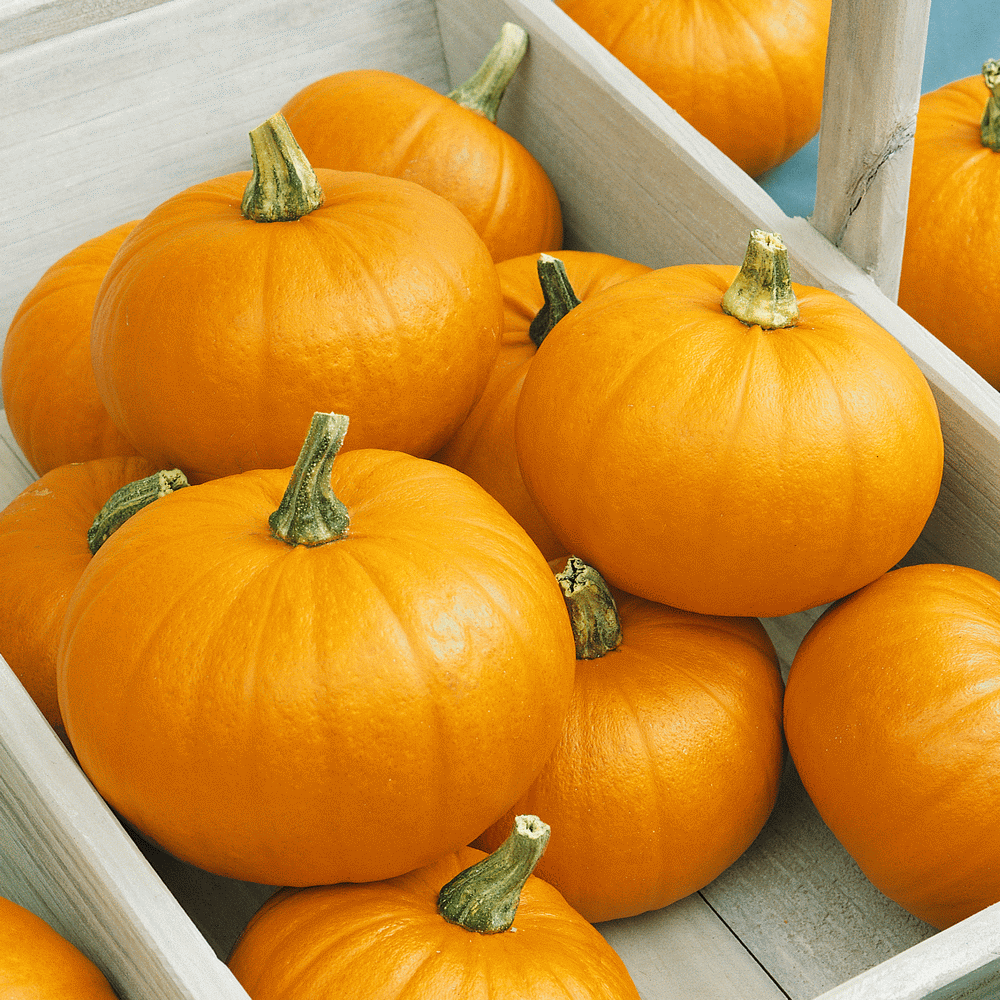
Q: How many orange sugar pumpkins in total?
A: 13